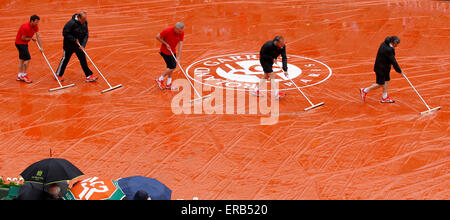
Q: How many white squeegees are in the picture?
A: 5